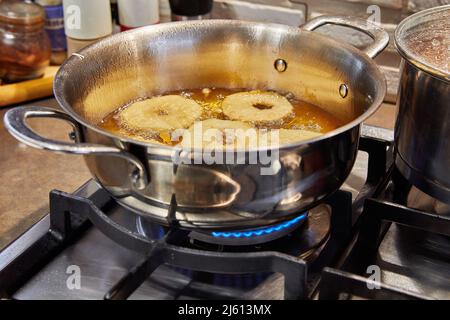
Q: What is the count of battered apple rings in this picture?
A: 4